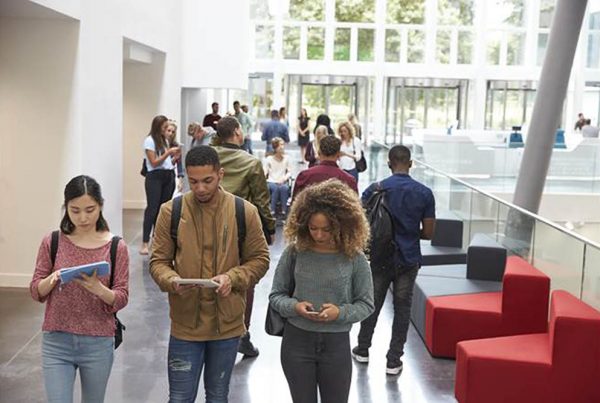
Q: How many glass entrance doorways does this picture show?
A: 3